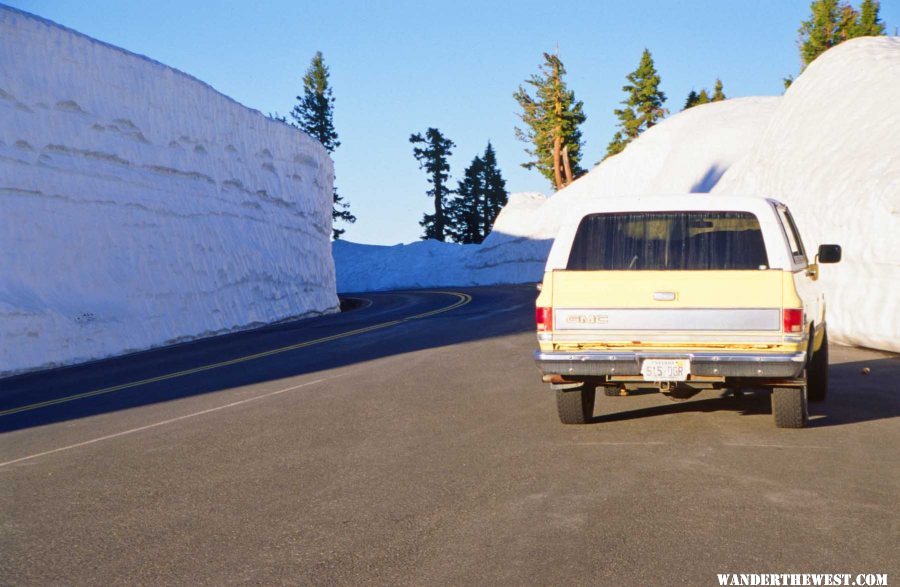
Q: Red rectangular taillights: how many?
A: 2